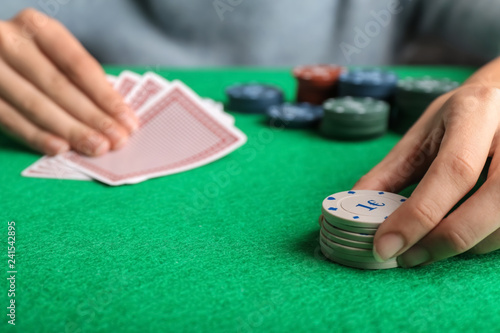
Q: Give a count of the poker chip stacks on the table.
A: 7